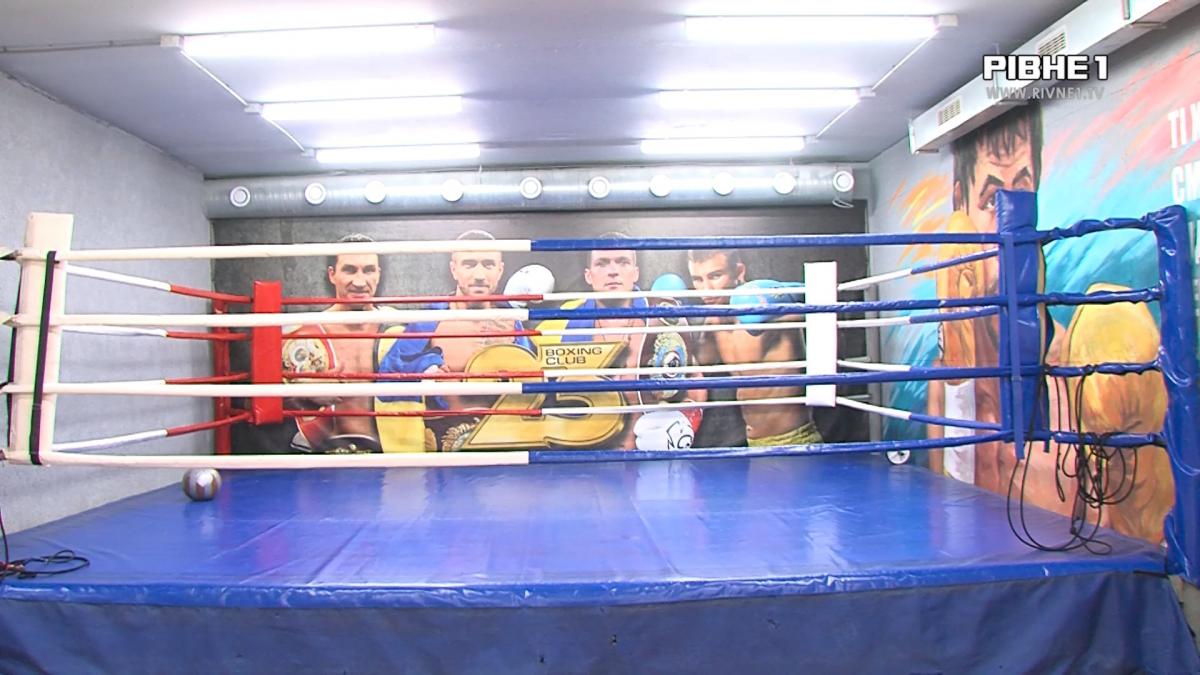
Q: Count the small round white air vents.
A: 10